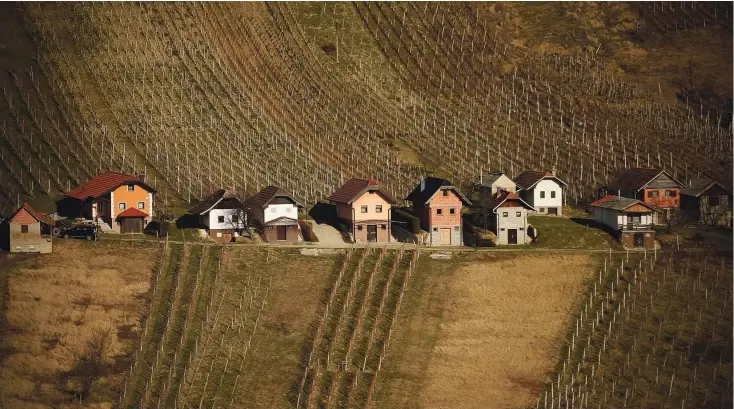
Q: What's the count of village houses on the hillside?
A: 12